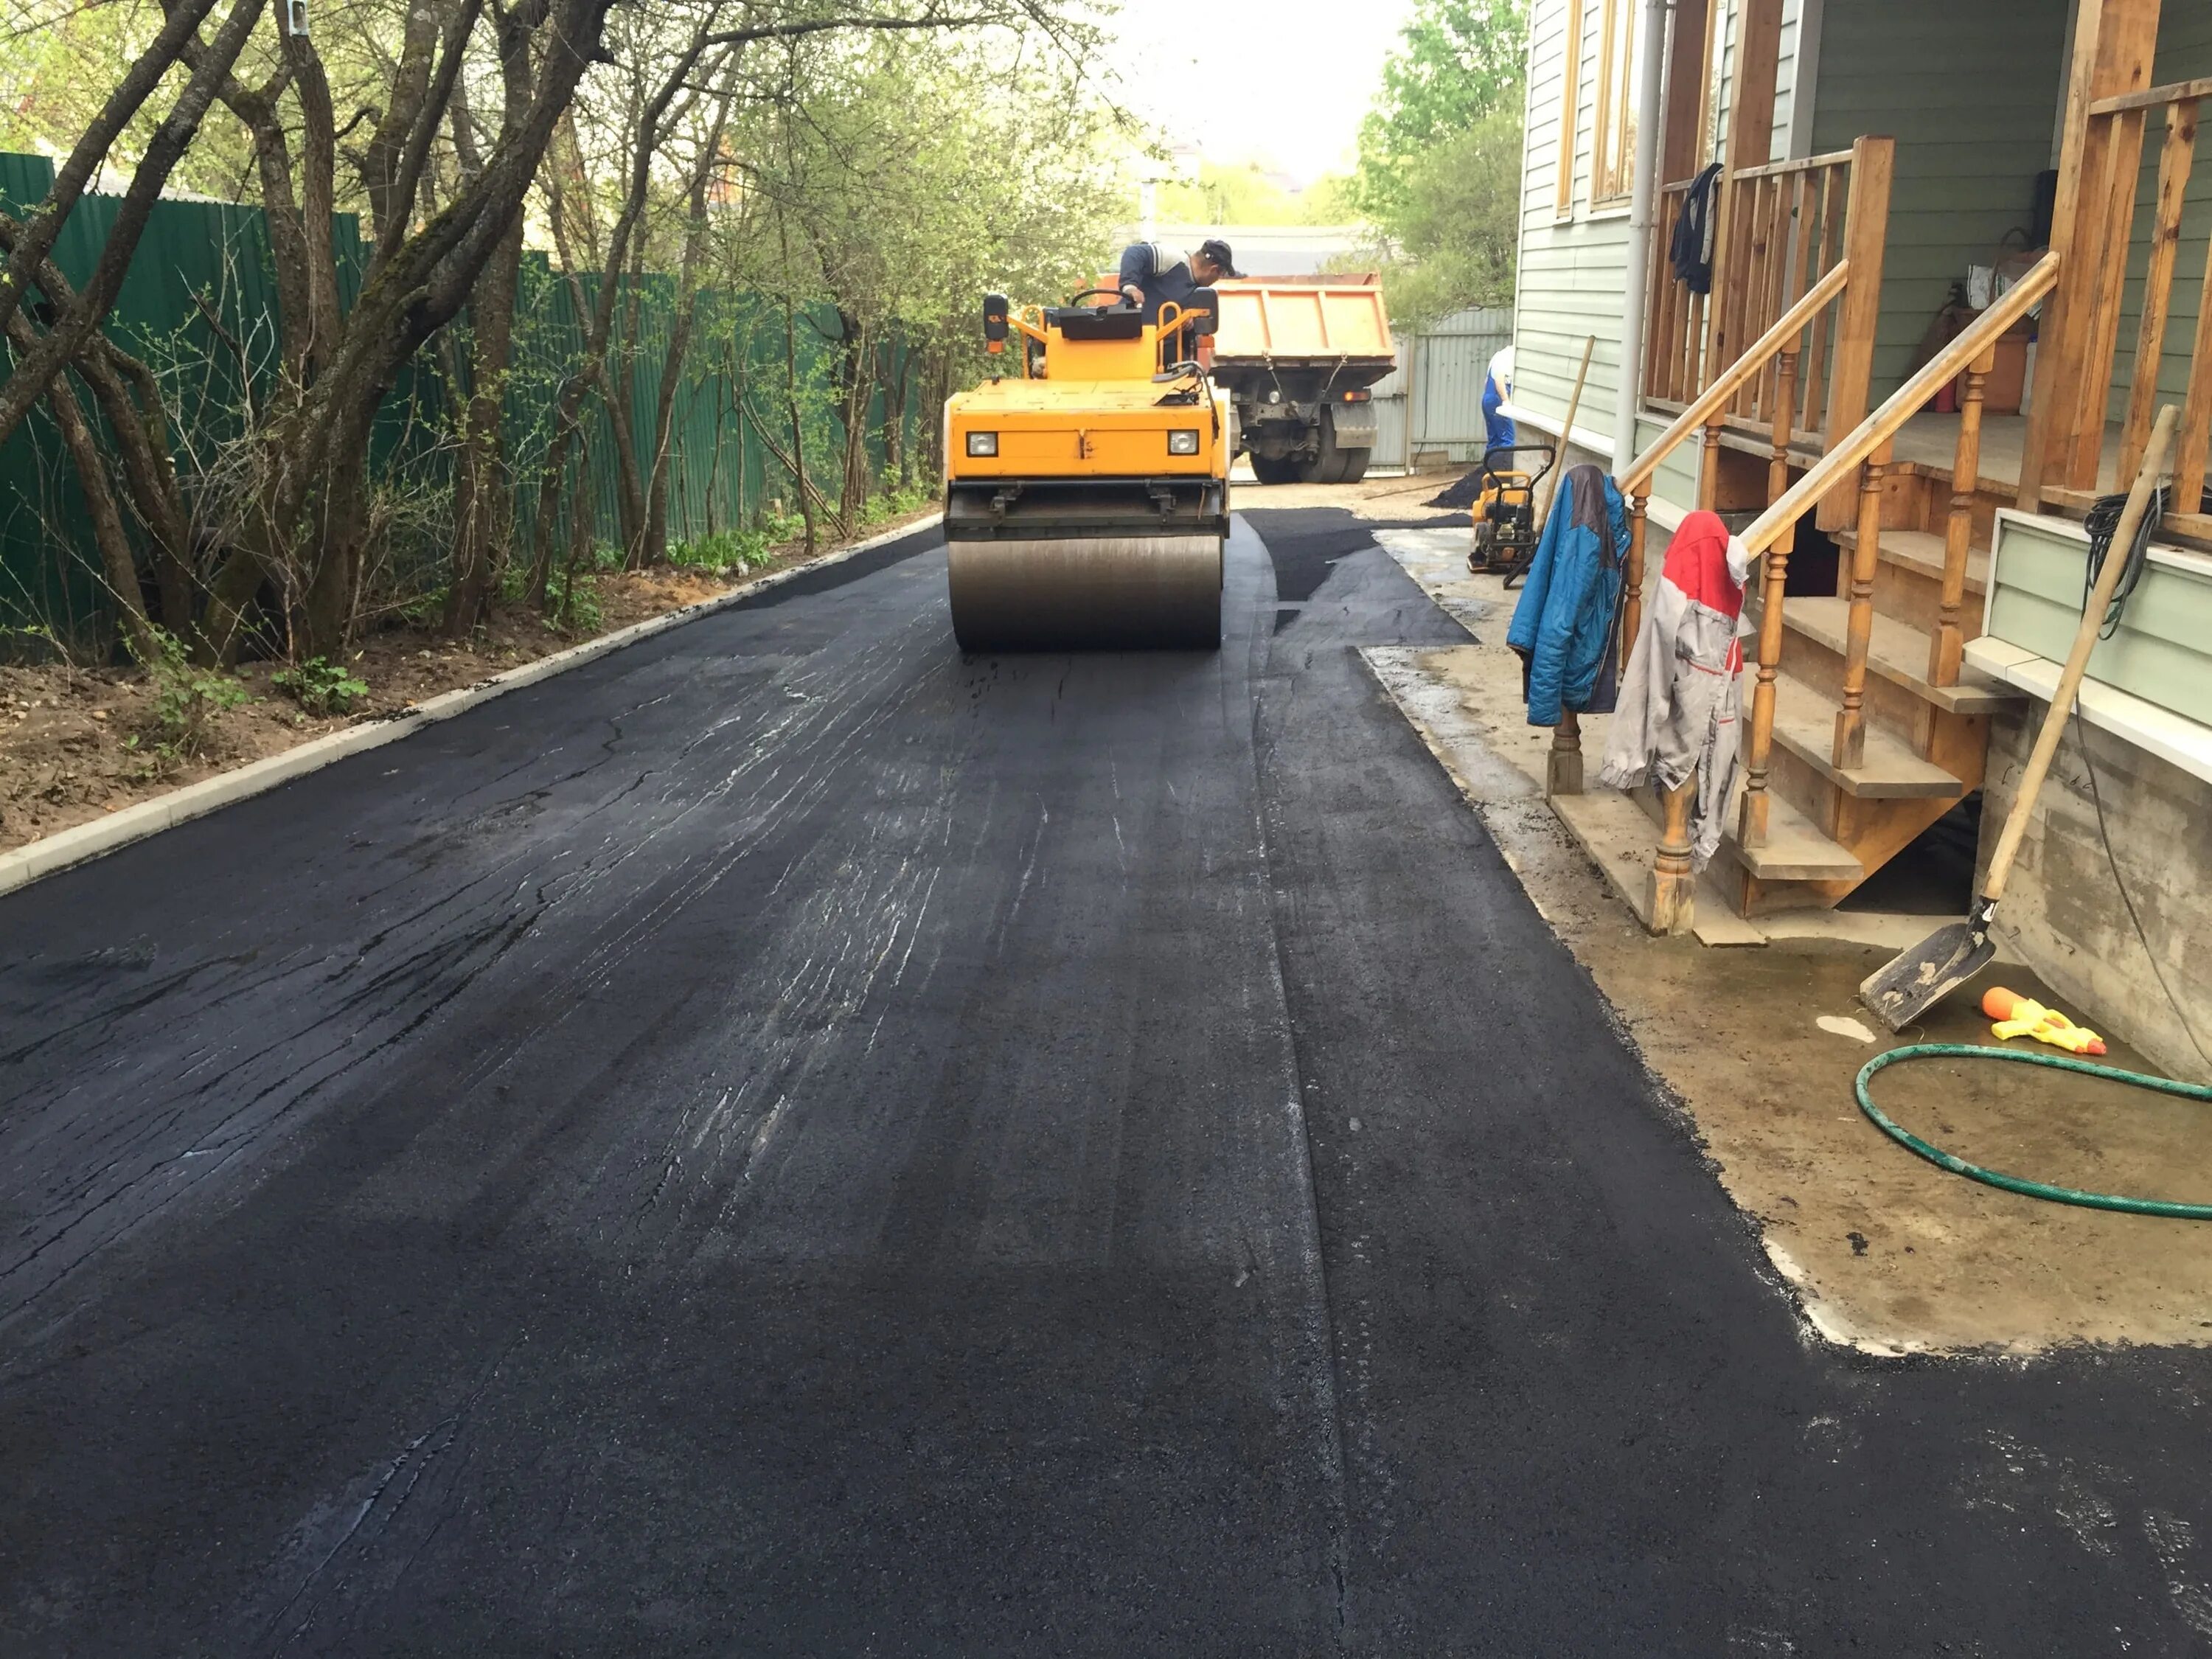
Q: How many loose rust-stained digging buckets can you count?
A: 0